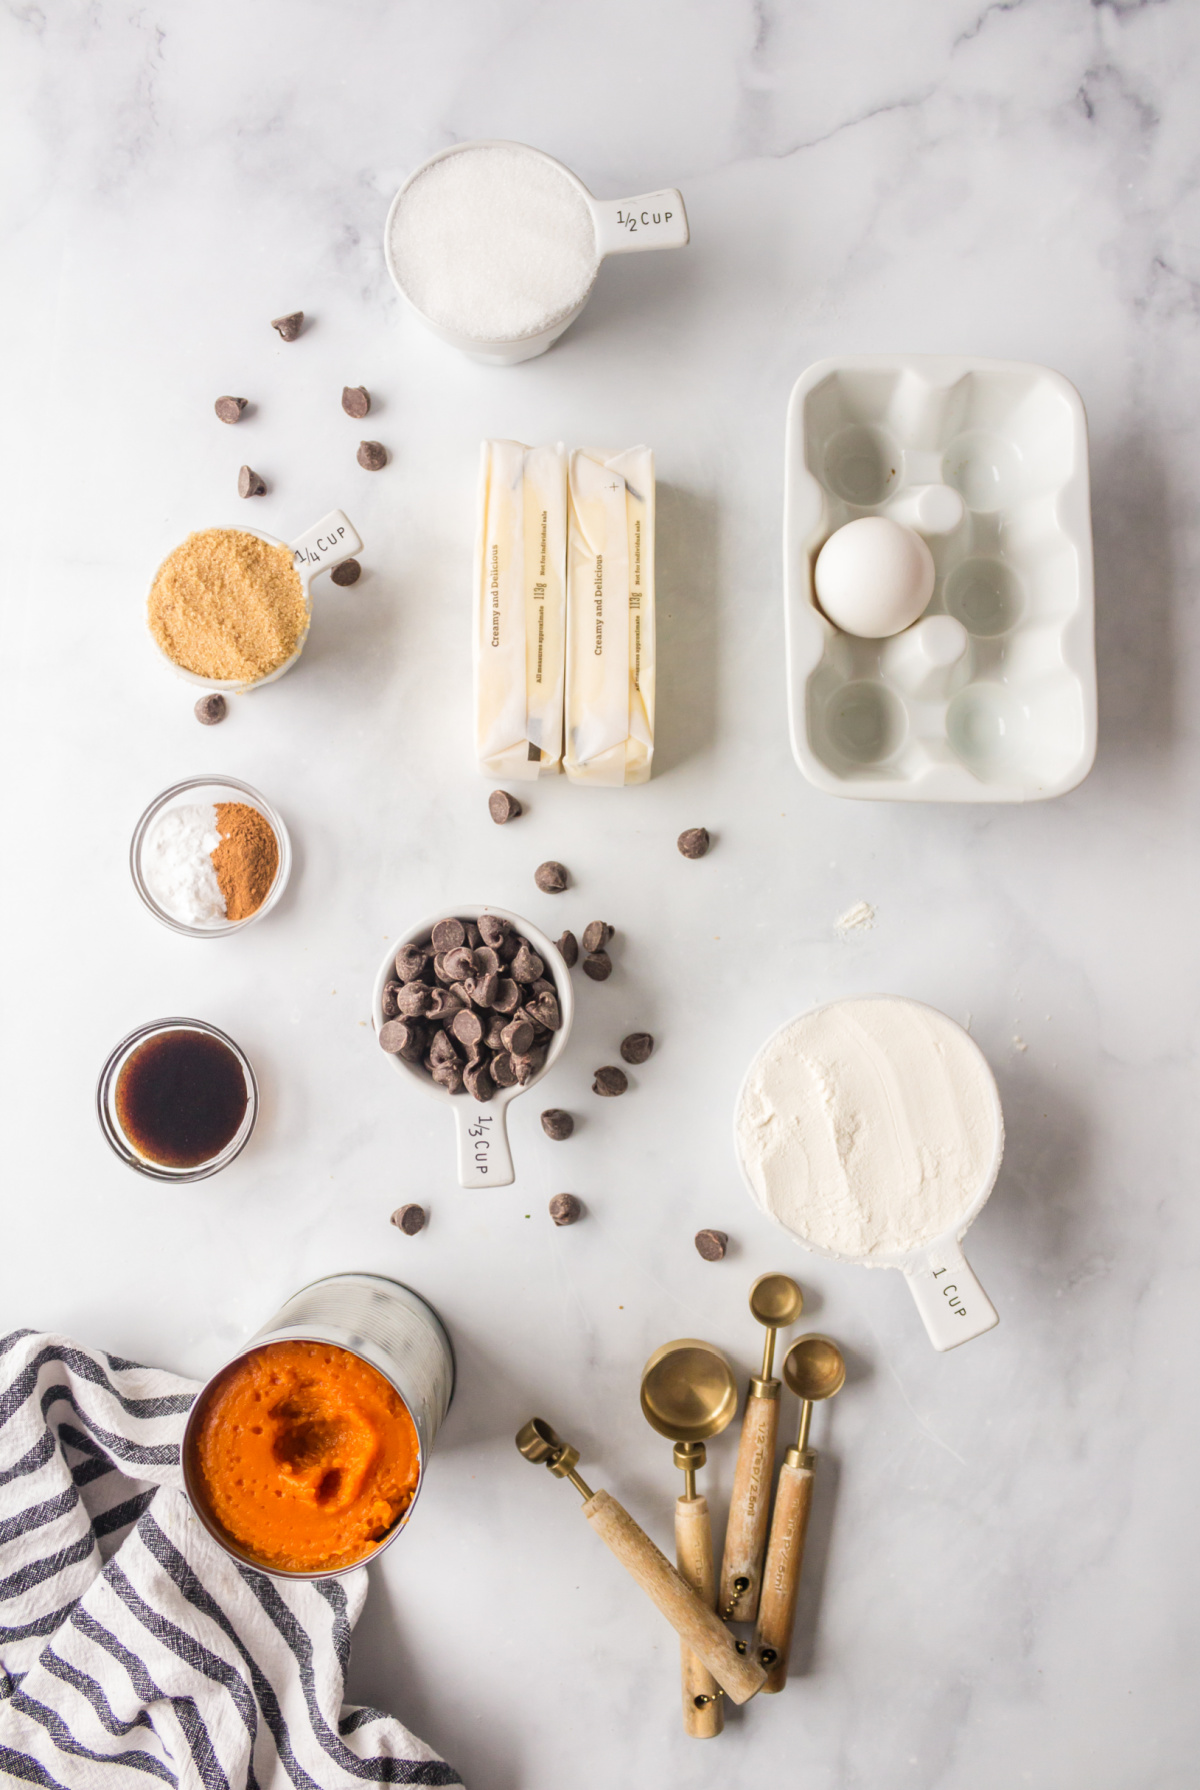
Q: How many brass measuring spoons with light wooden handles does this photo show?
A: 4